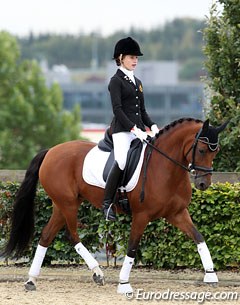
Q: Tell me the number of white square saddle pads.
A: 1